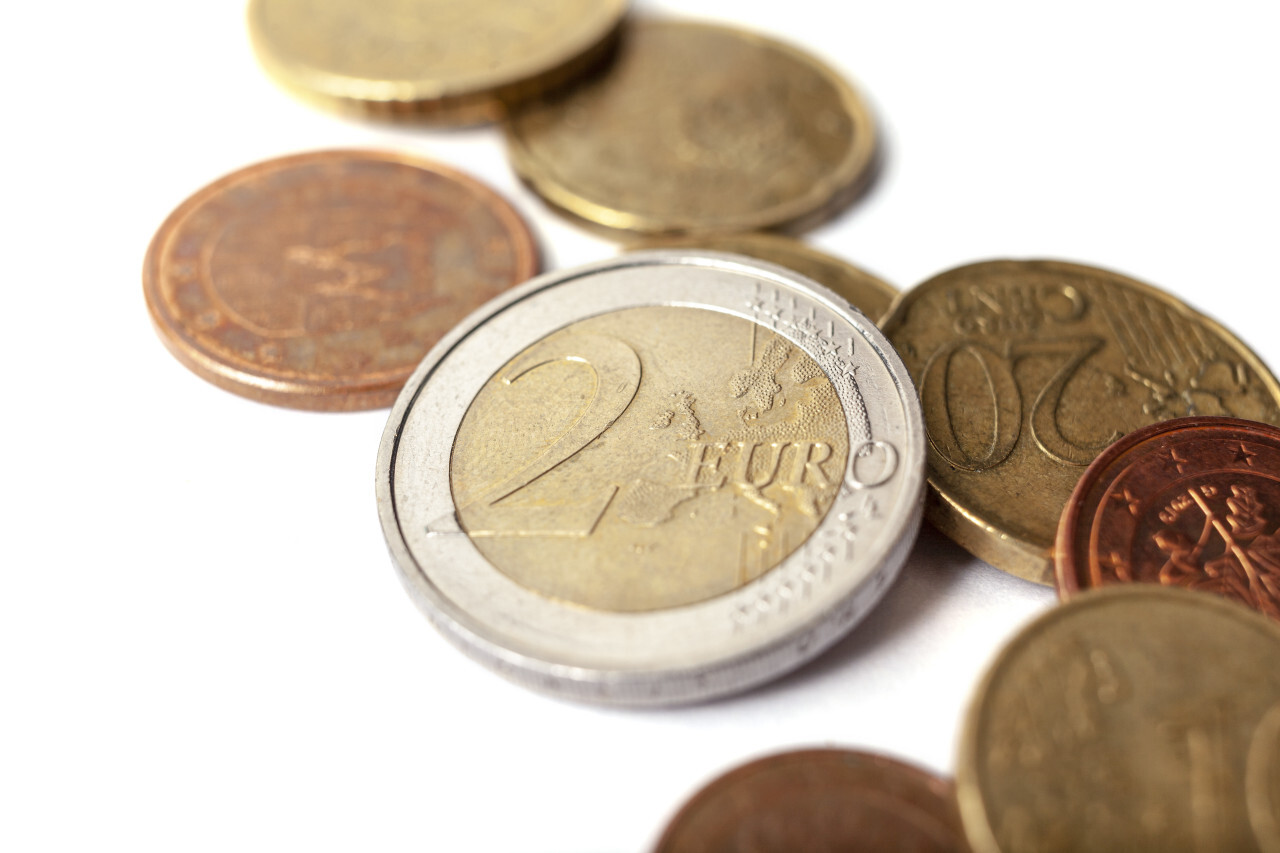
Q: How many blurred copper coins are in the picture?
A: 2